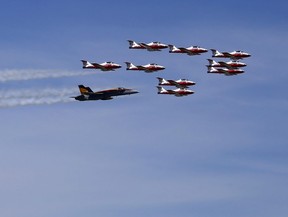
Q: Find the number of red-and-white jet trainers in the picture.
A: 9